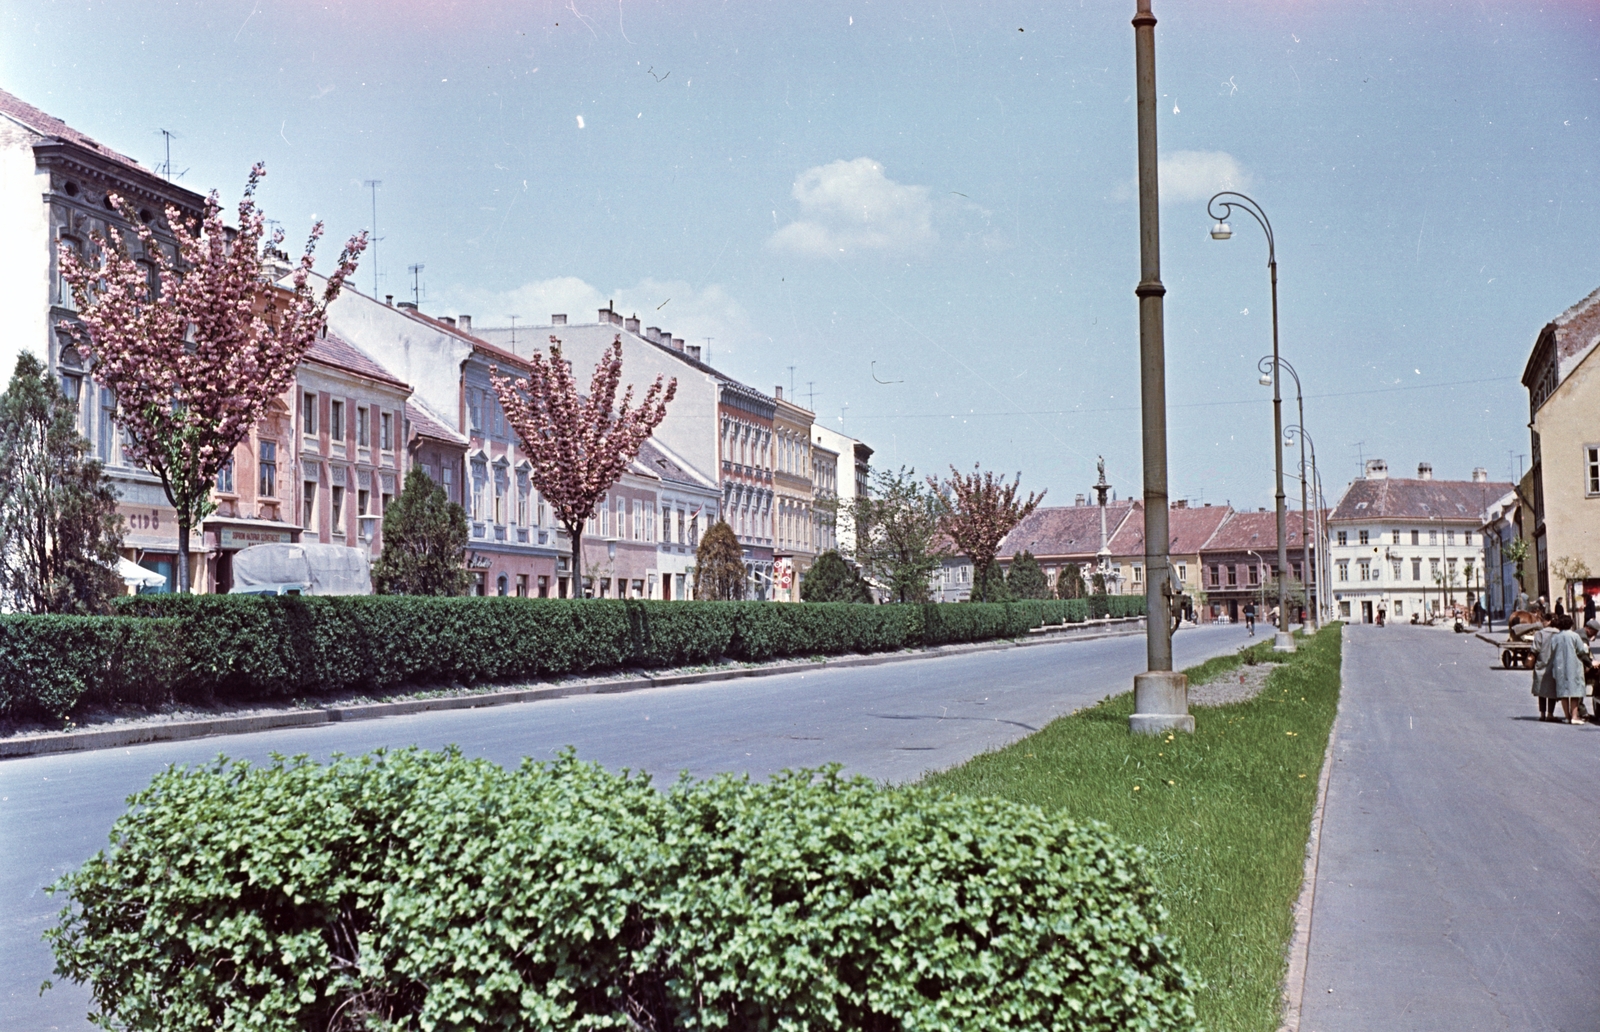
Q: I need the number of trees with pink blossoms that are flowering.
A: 3